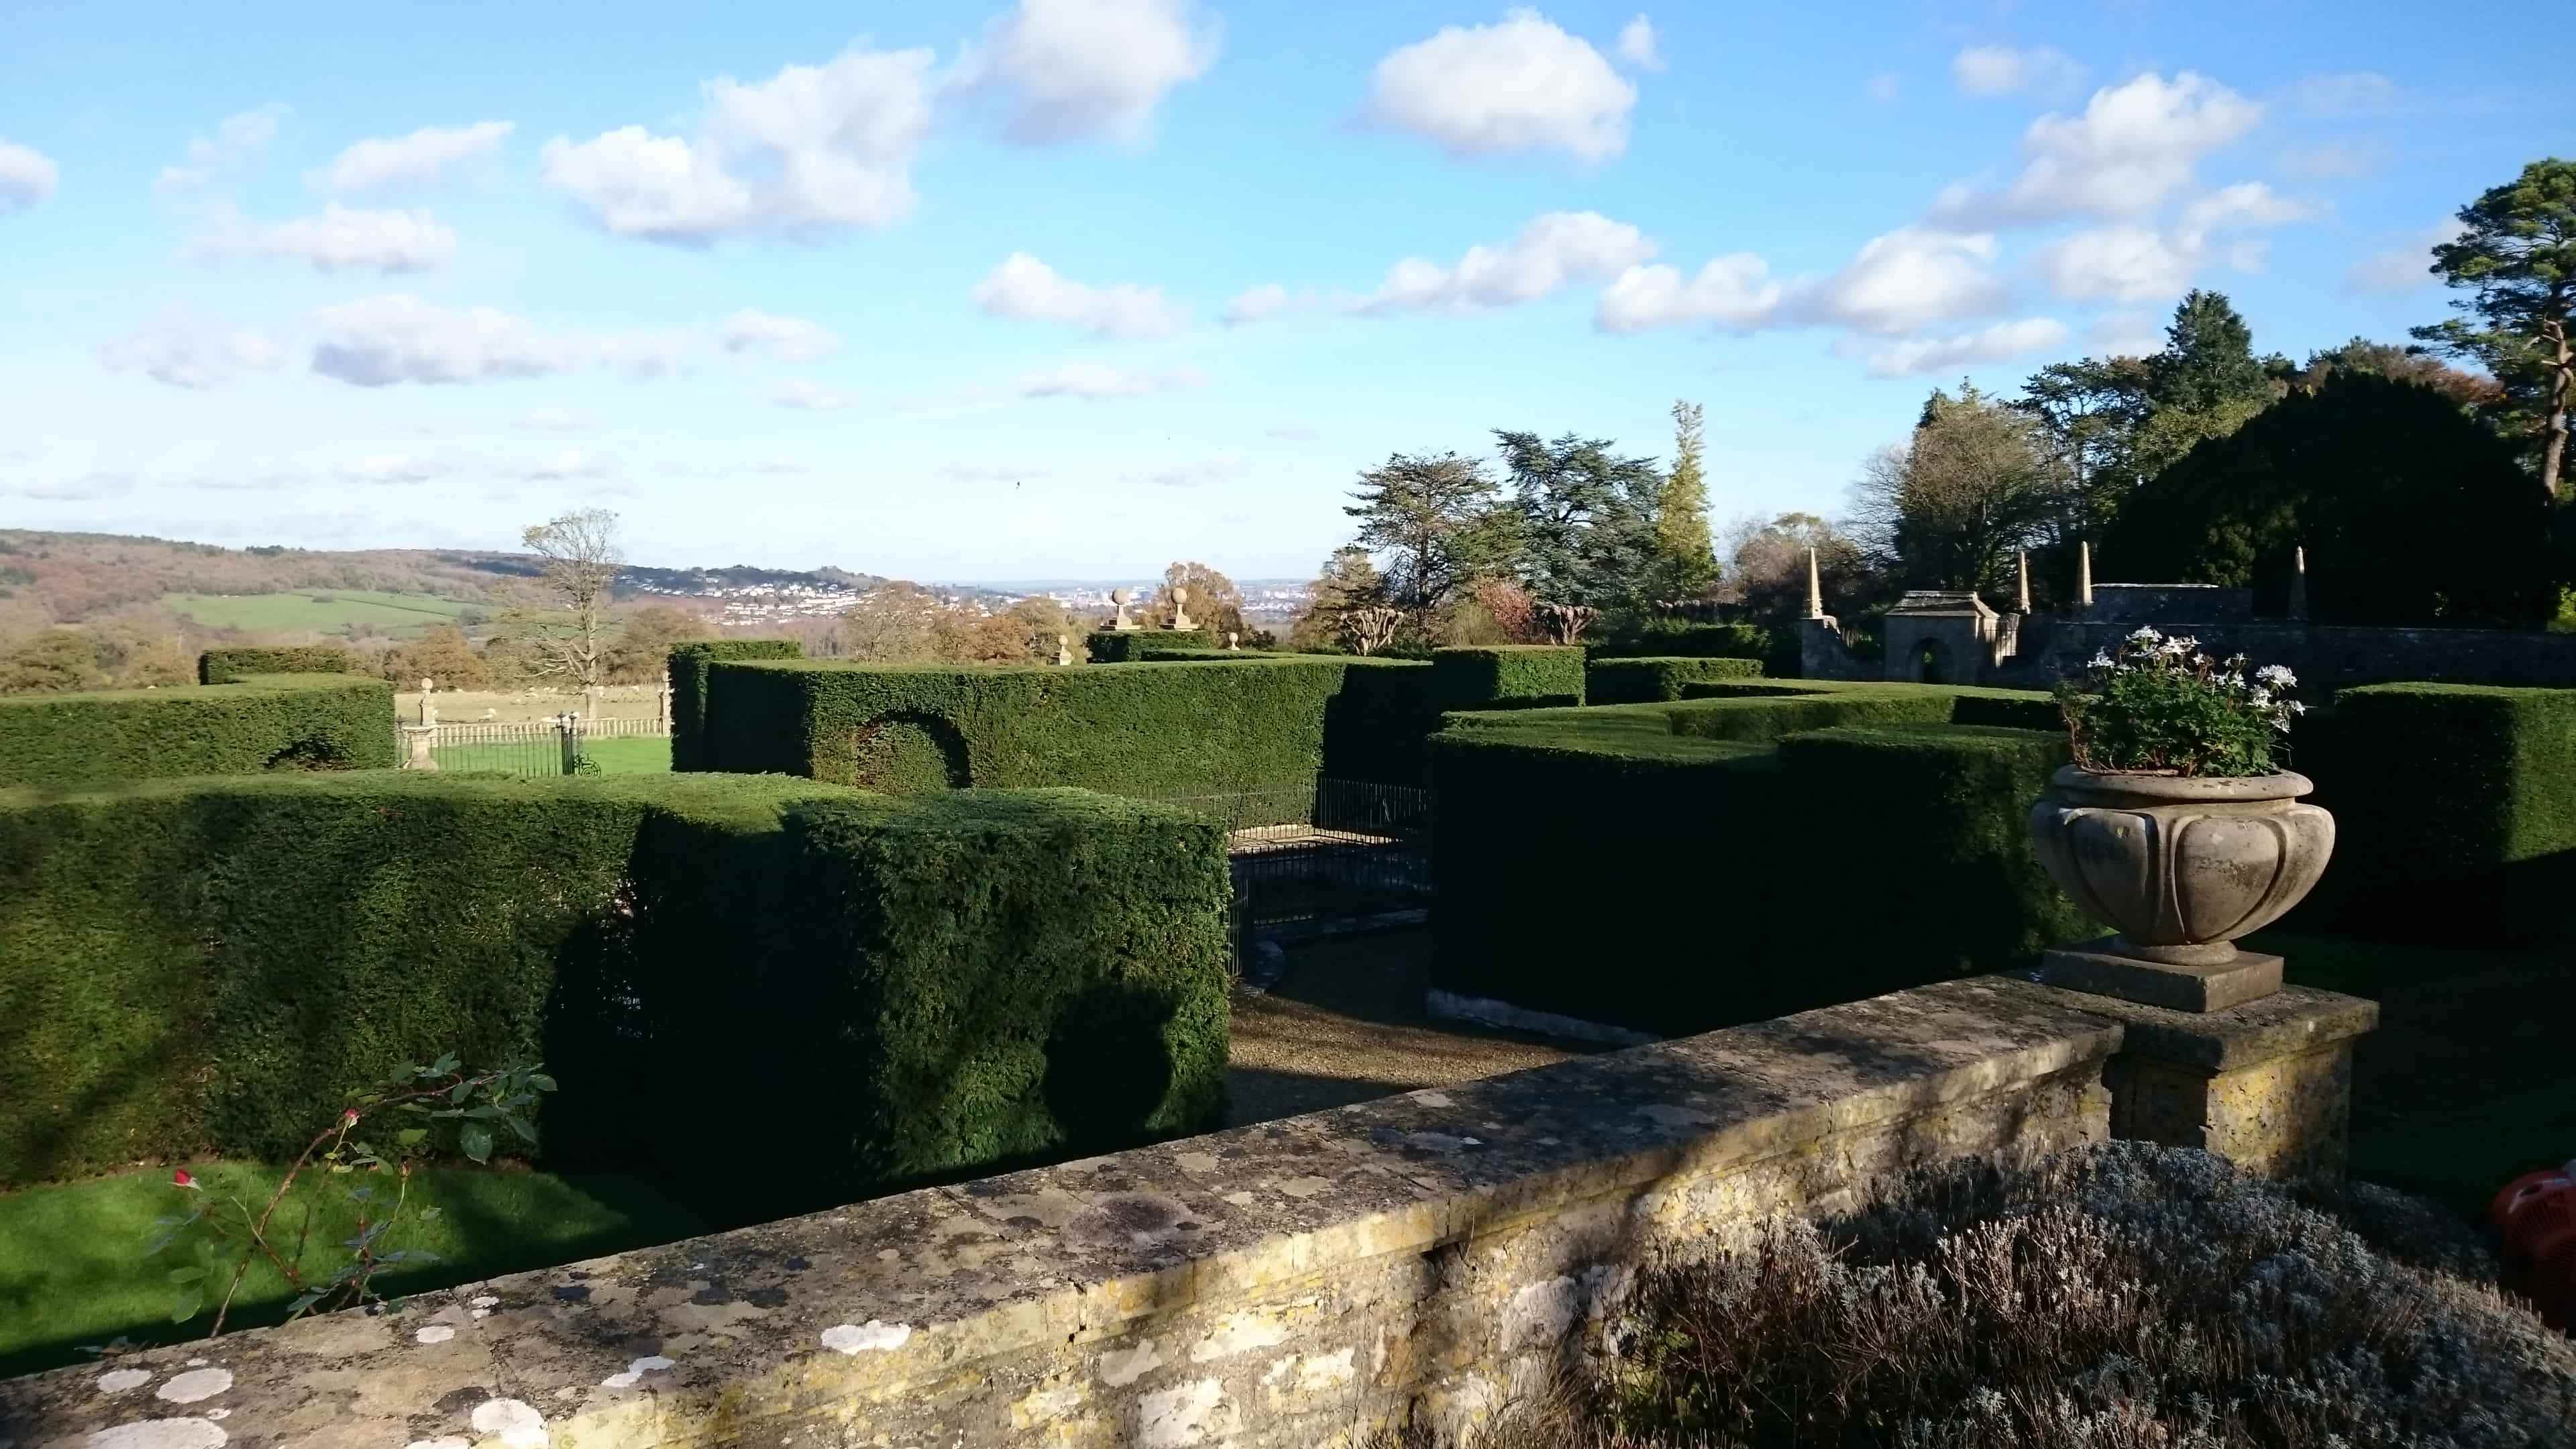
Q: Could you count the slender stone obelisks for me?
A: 4